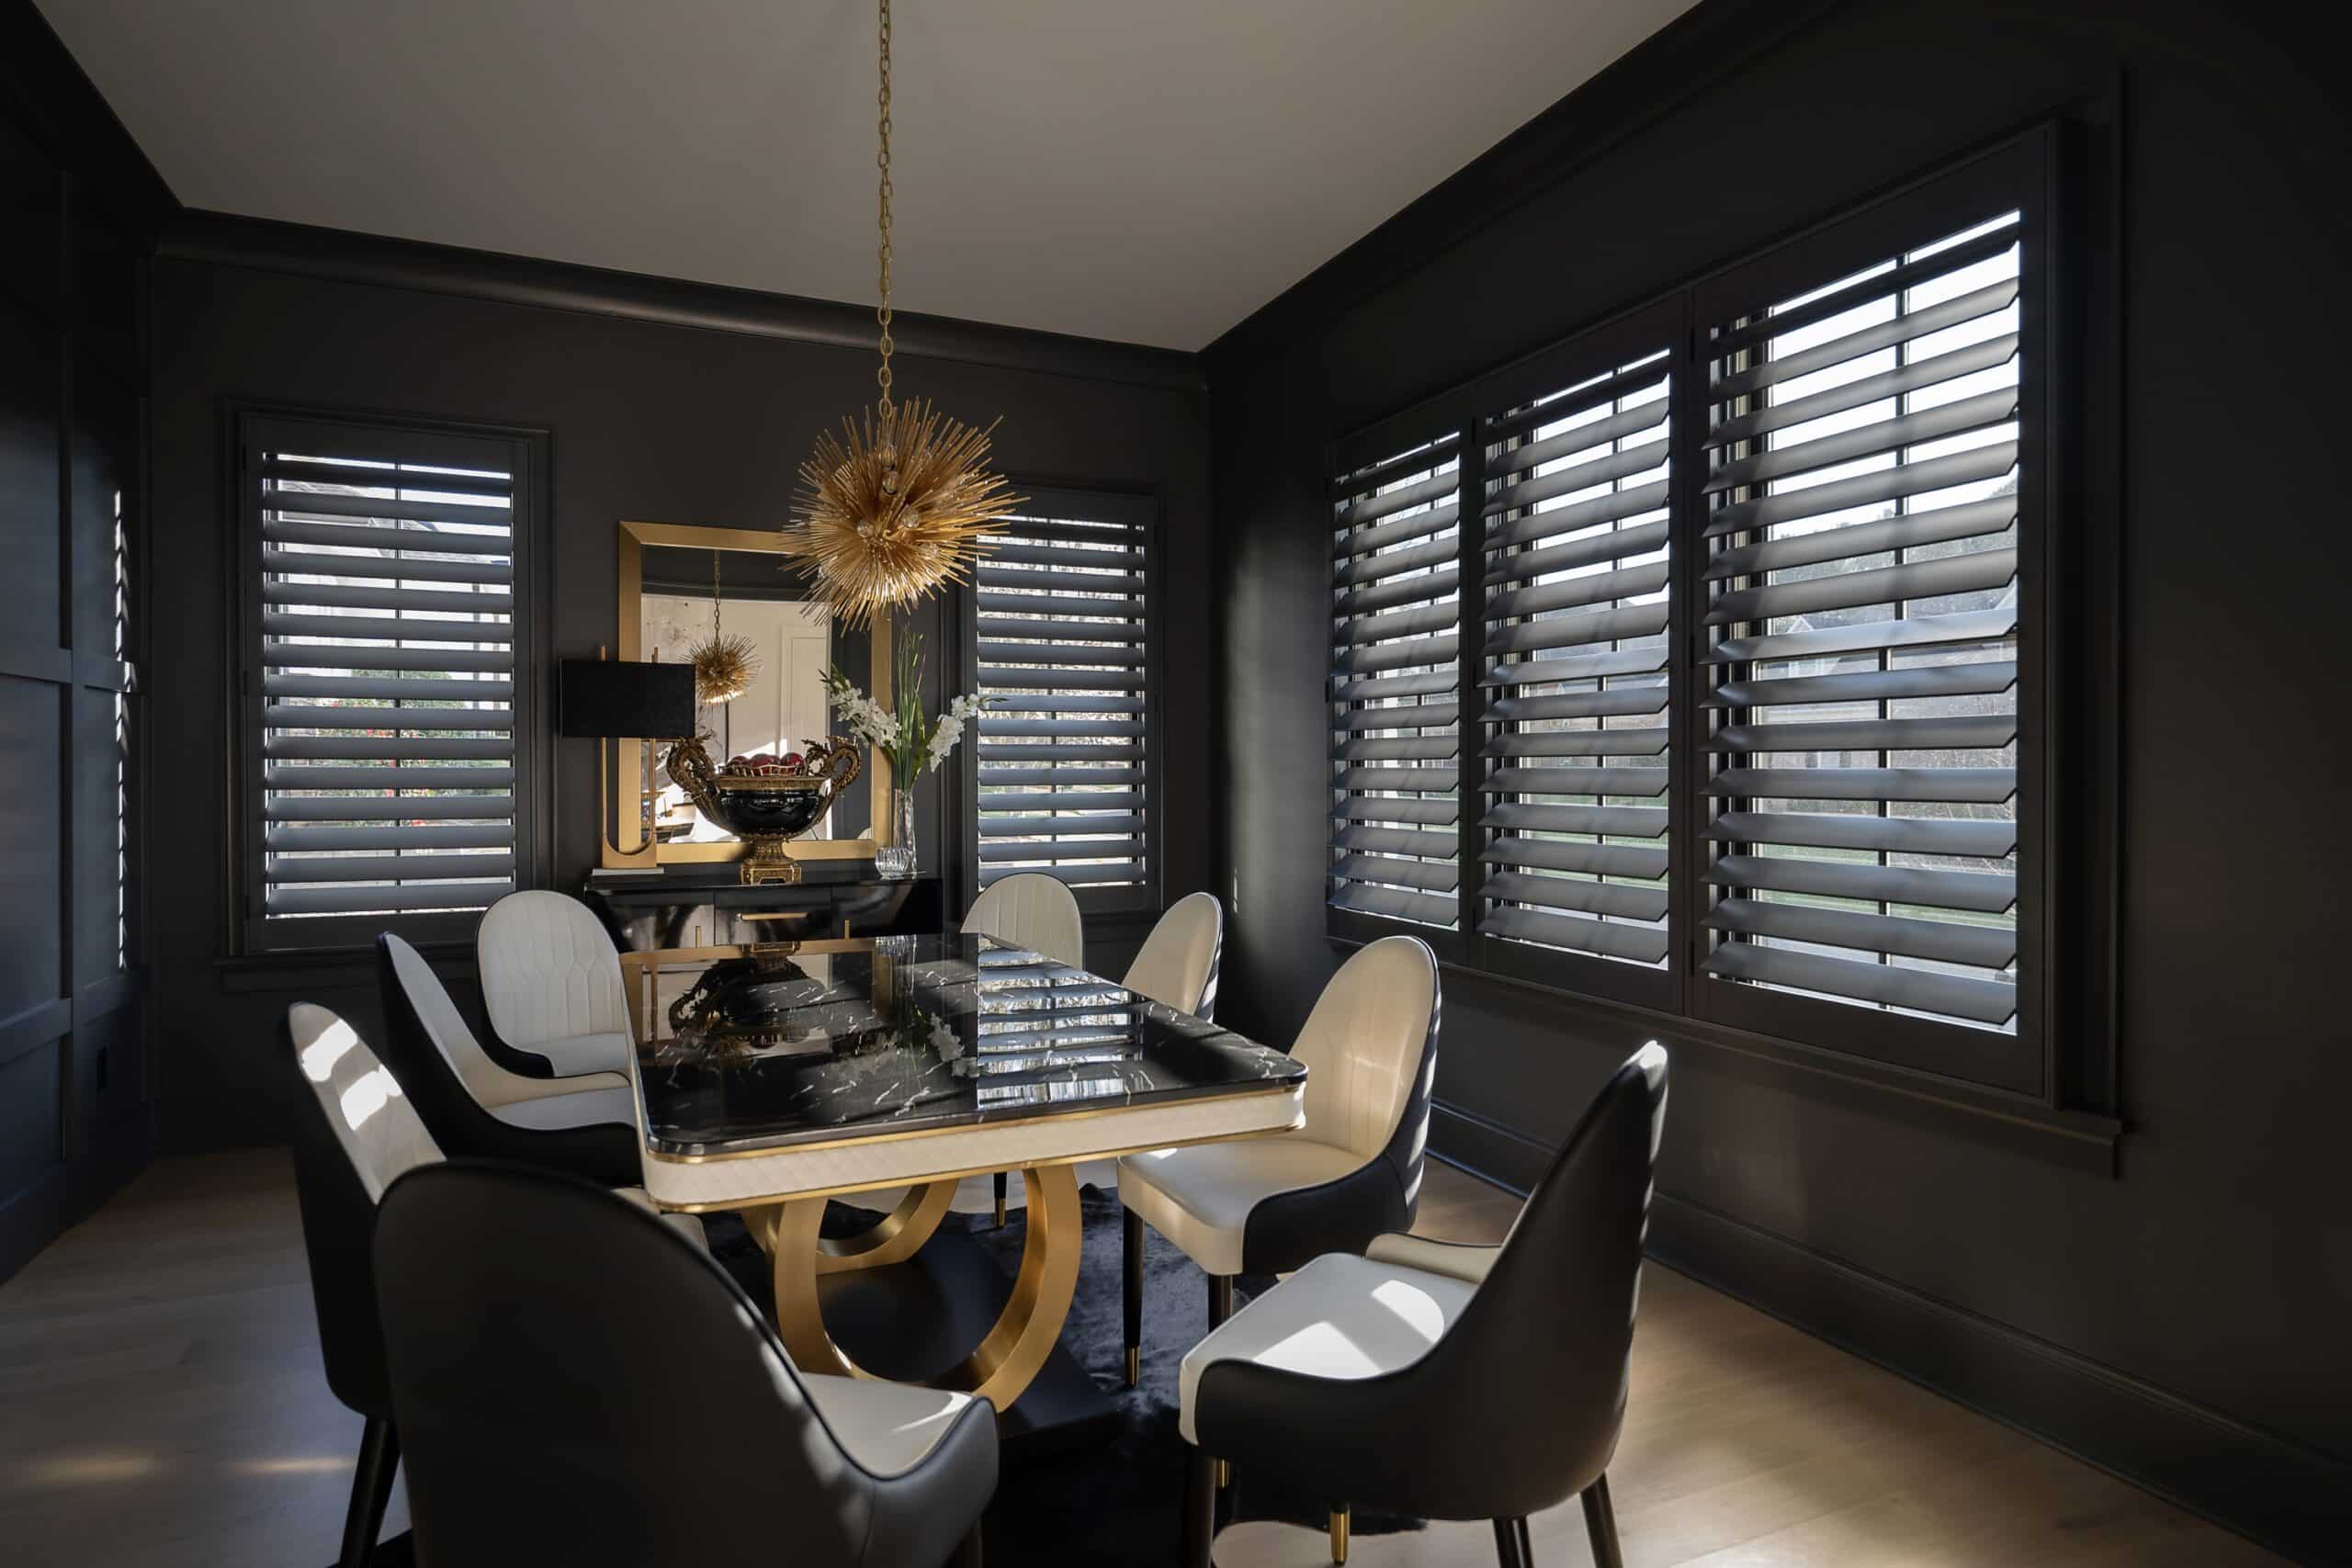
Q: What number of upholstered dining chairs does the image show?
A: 8